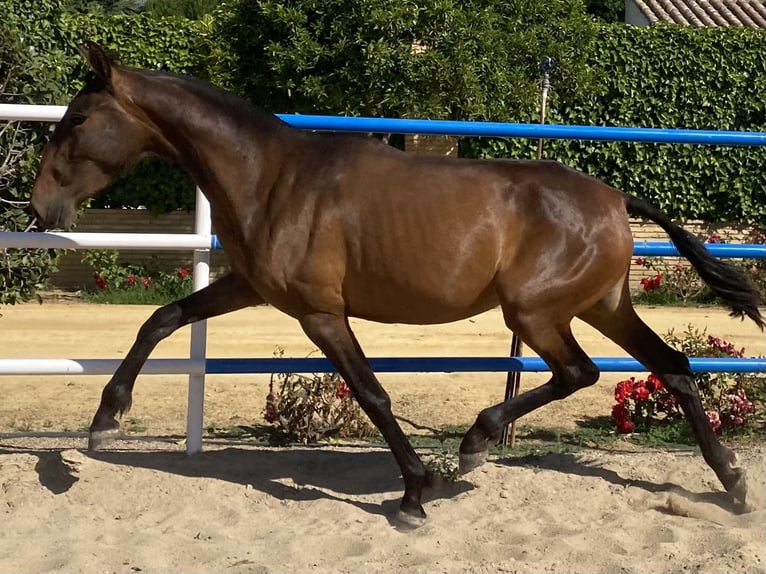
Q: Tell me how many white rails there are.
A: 3